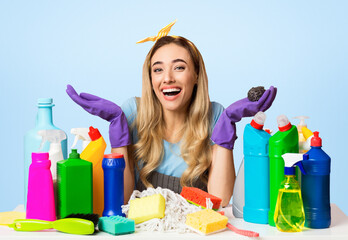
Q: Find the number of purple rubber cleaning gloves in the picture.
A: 2